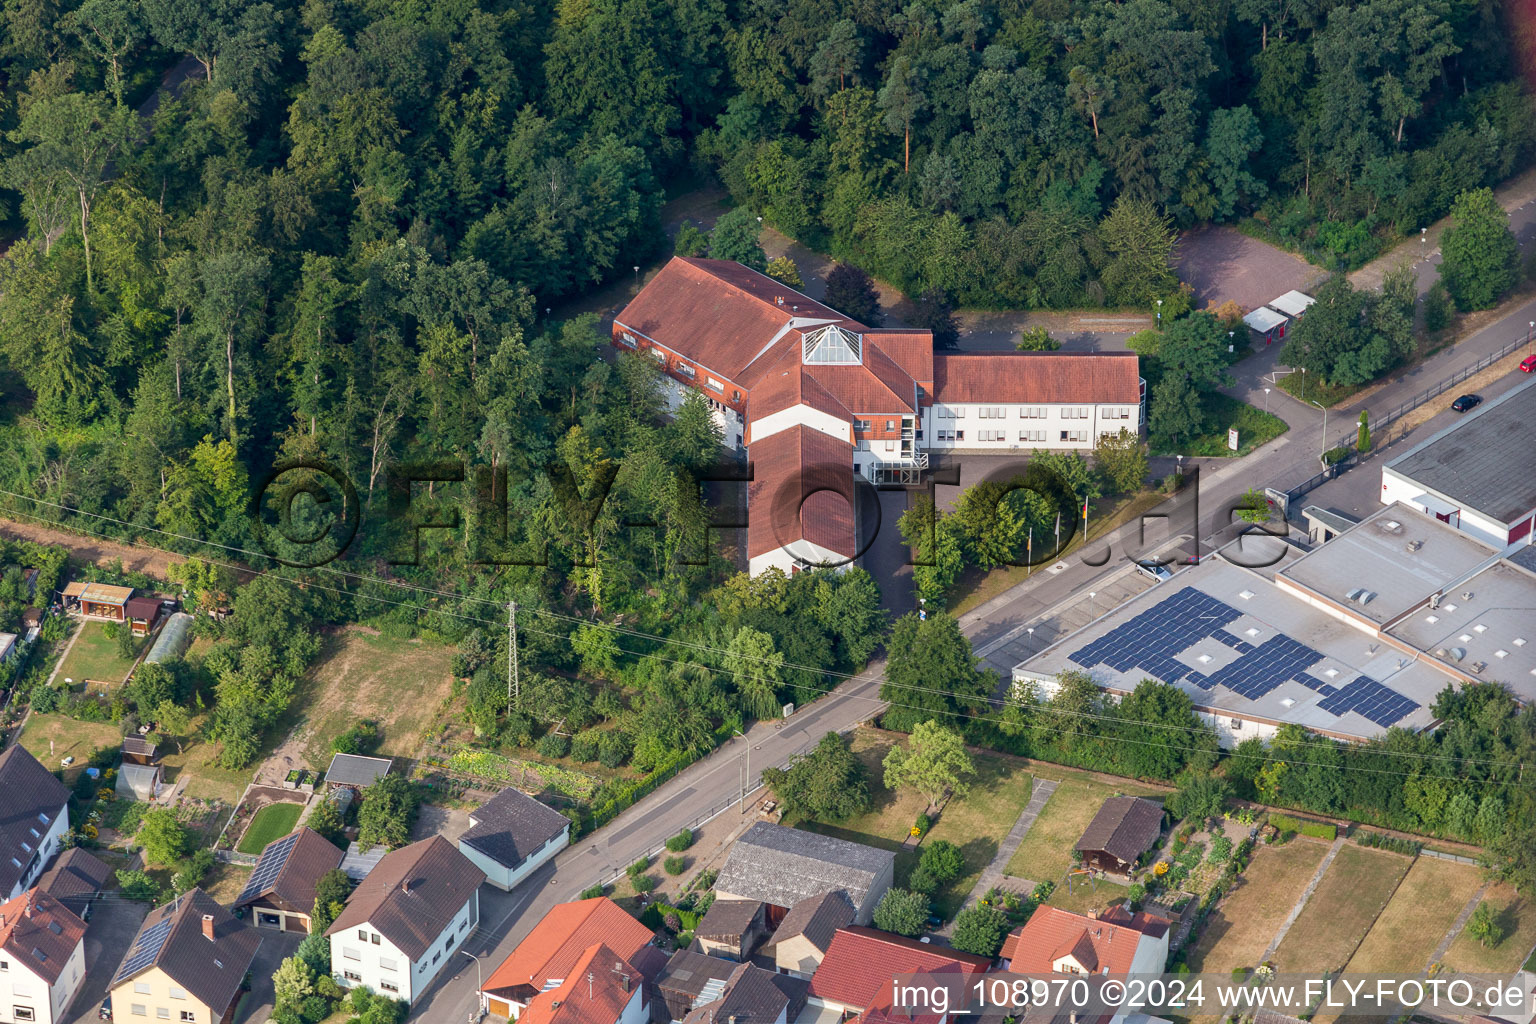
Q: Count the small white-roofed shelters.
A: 2